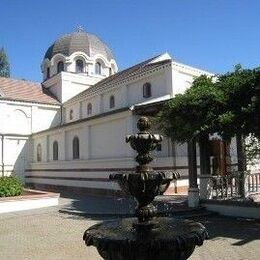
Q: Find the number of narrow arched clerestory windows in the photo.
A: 4